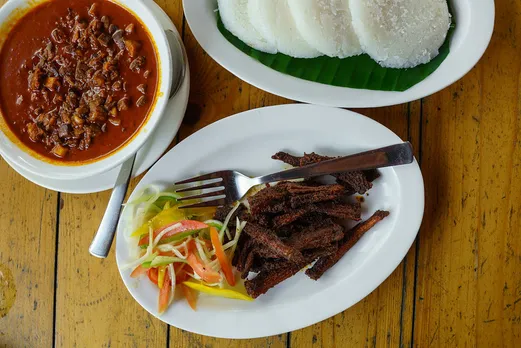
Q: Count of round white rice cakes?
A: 4